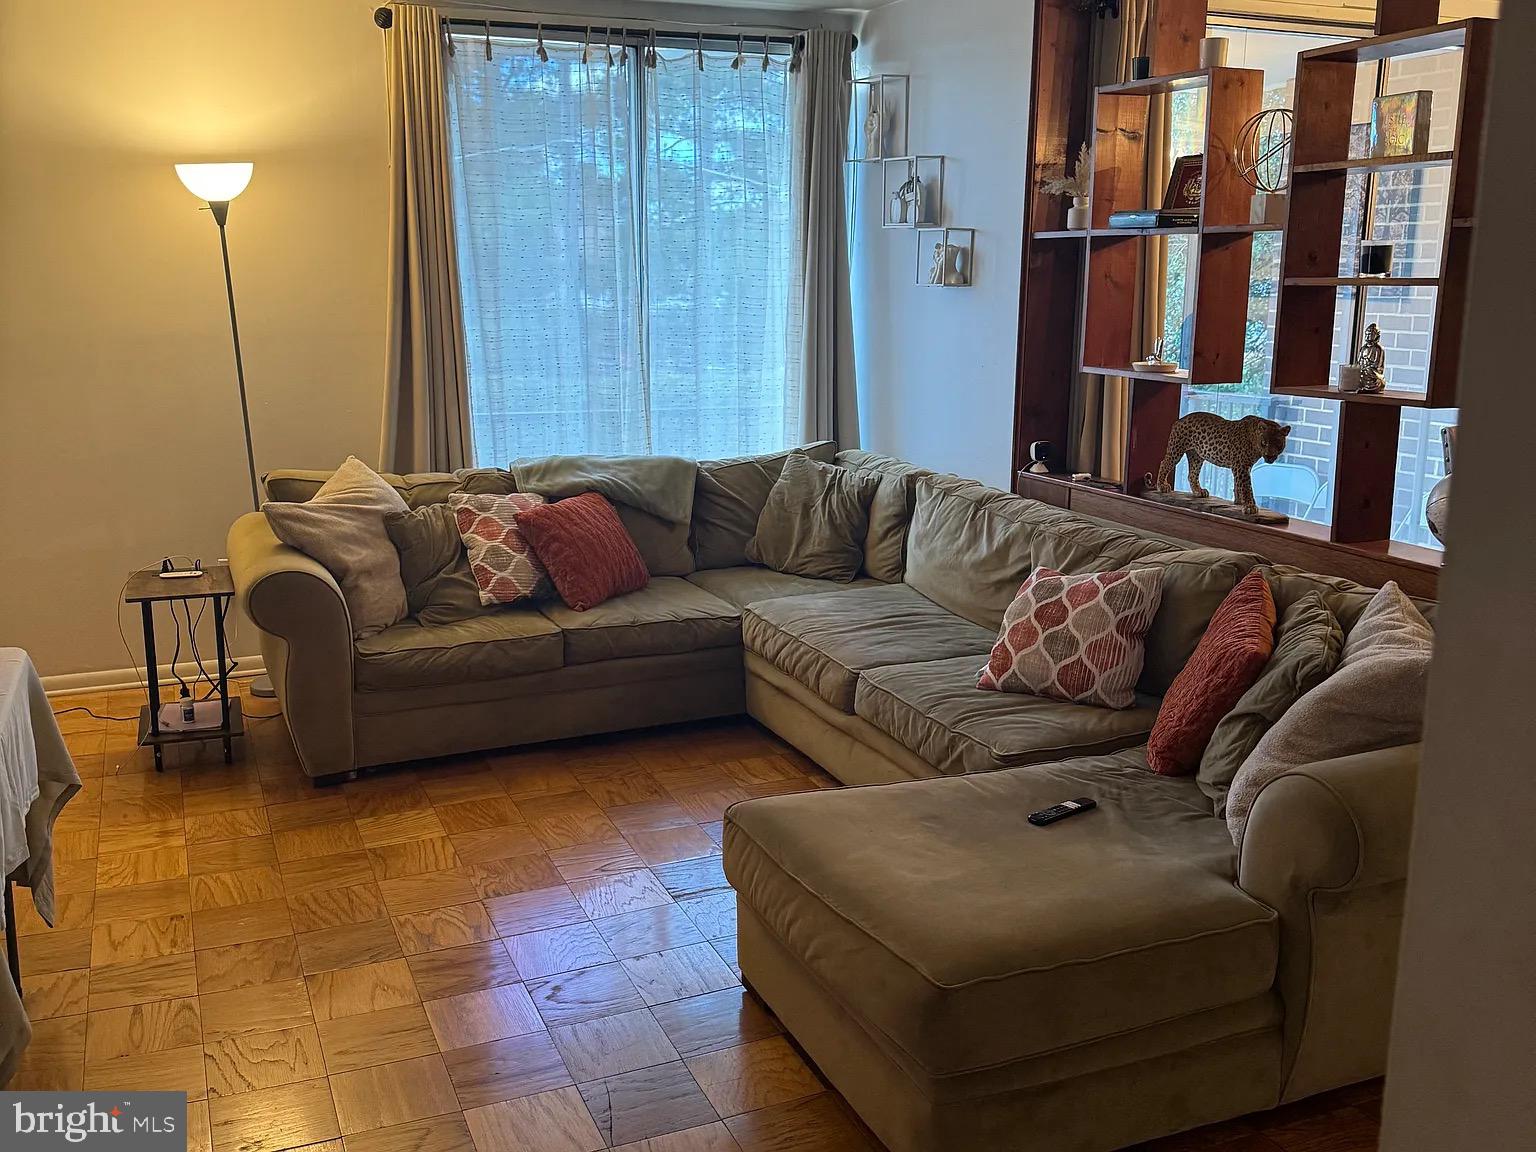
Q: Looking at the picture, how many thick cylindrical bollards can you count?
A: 0